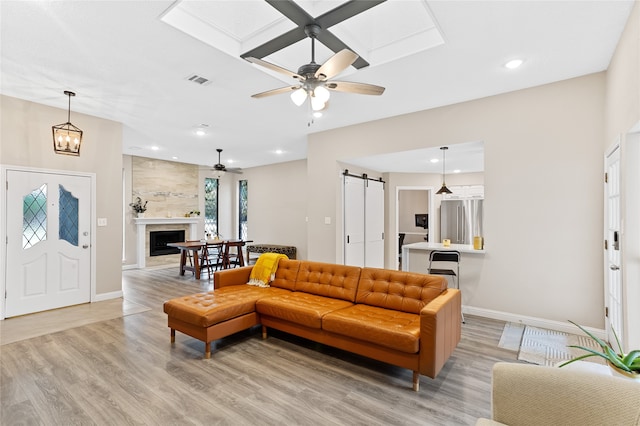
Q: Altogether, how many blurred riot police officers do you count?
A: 0